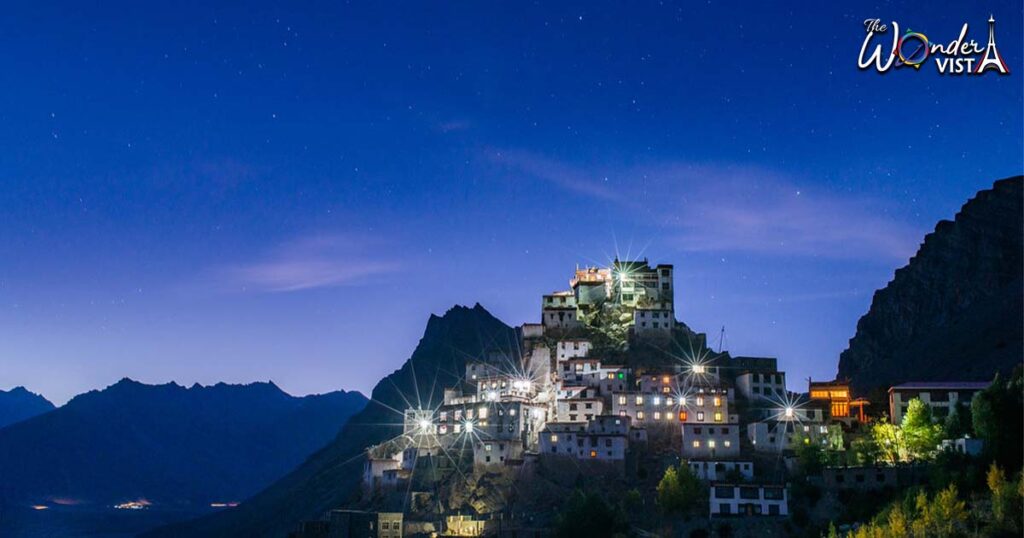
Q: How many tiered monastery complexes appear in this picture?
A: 1